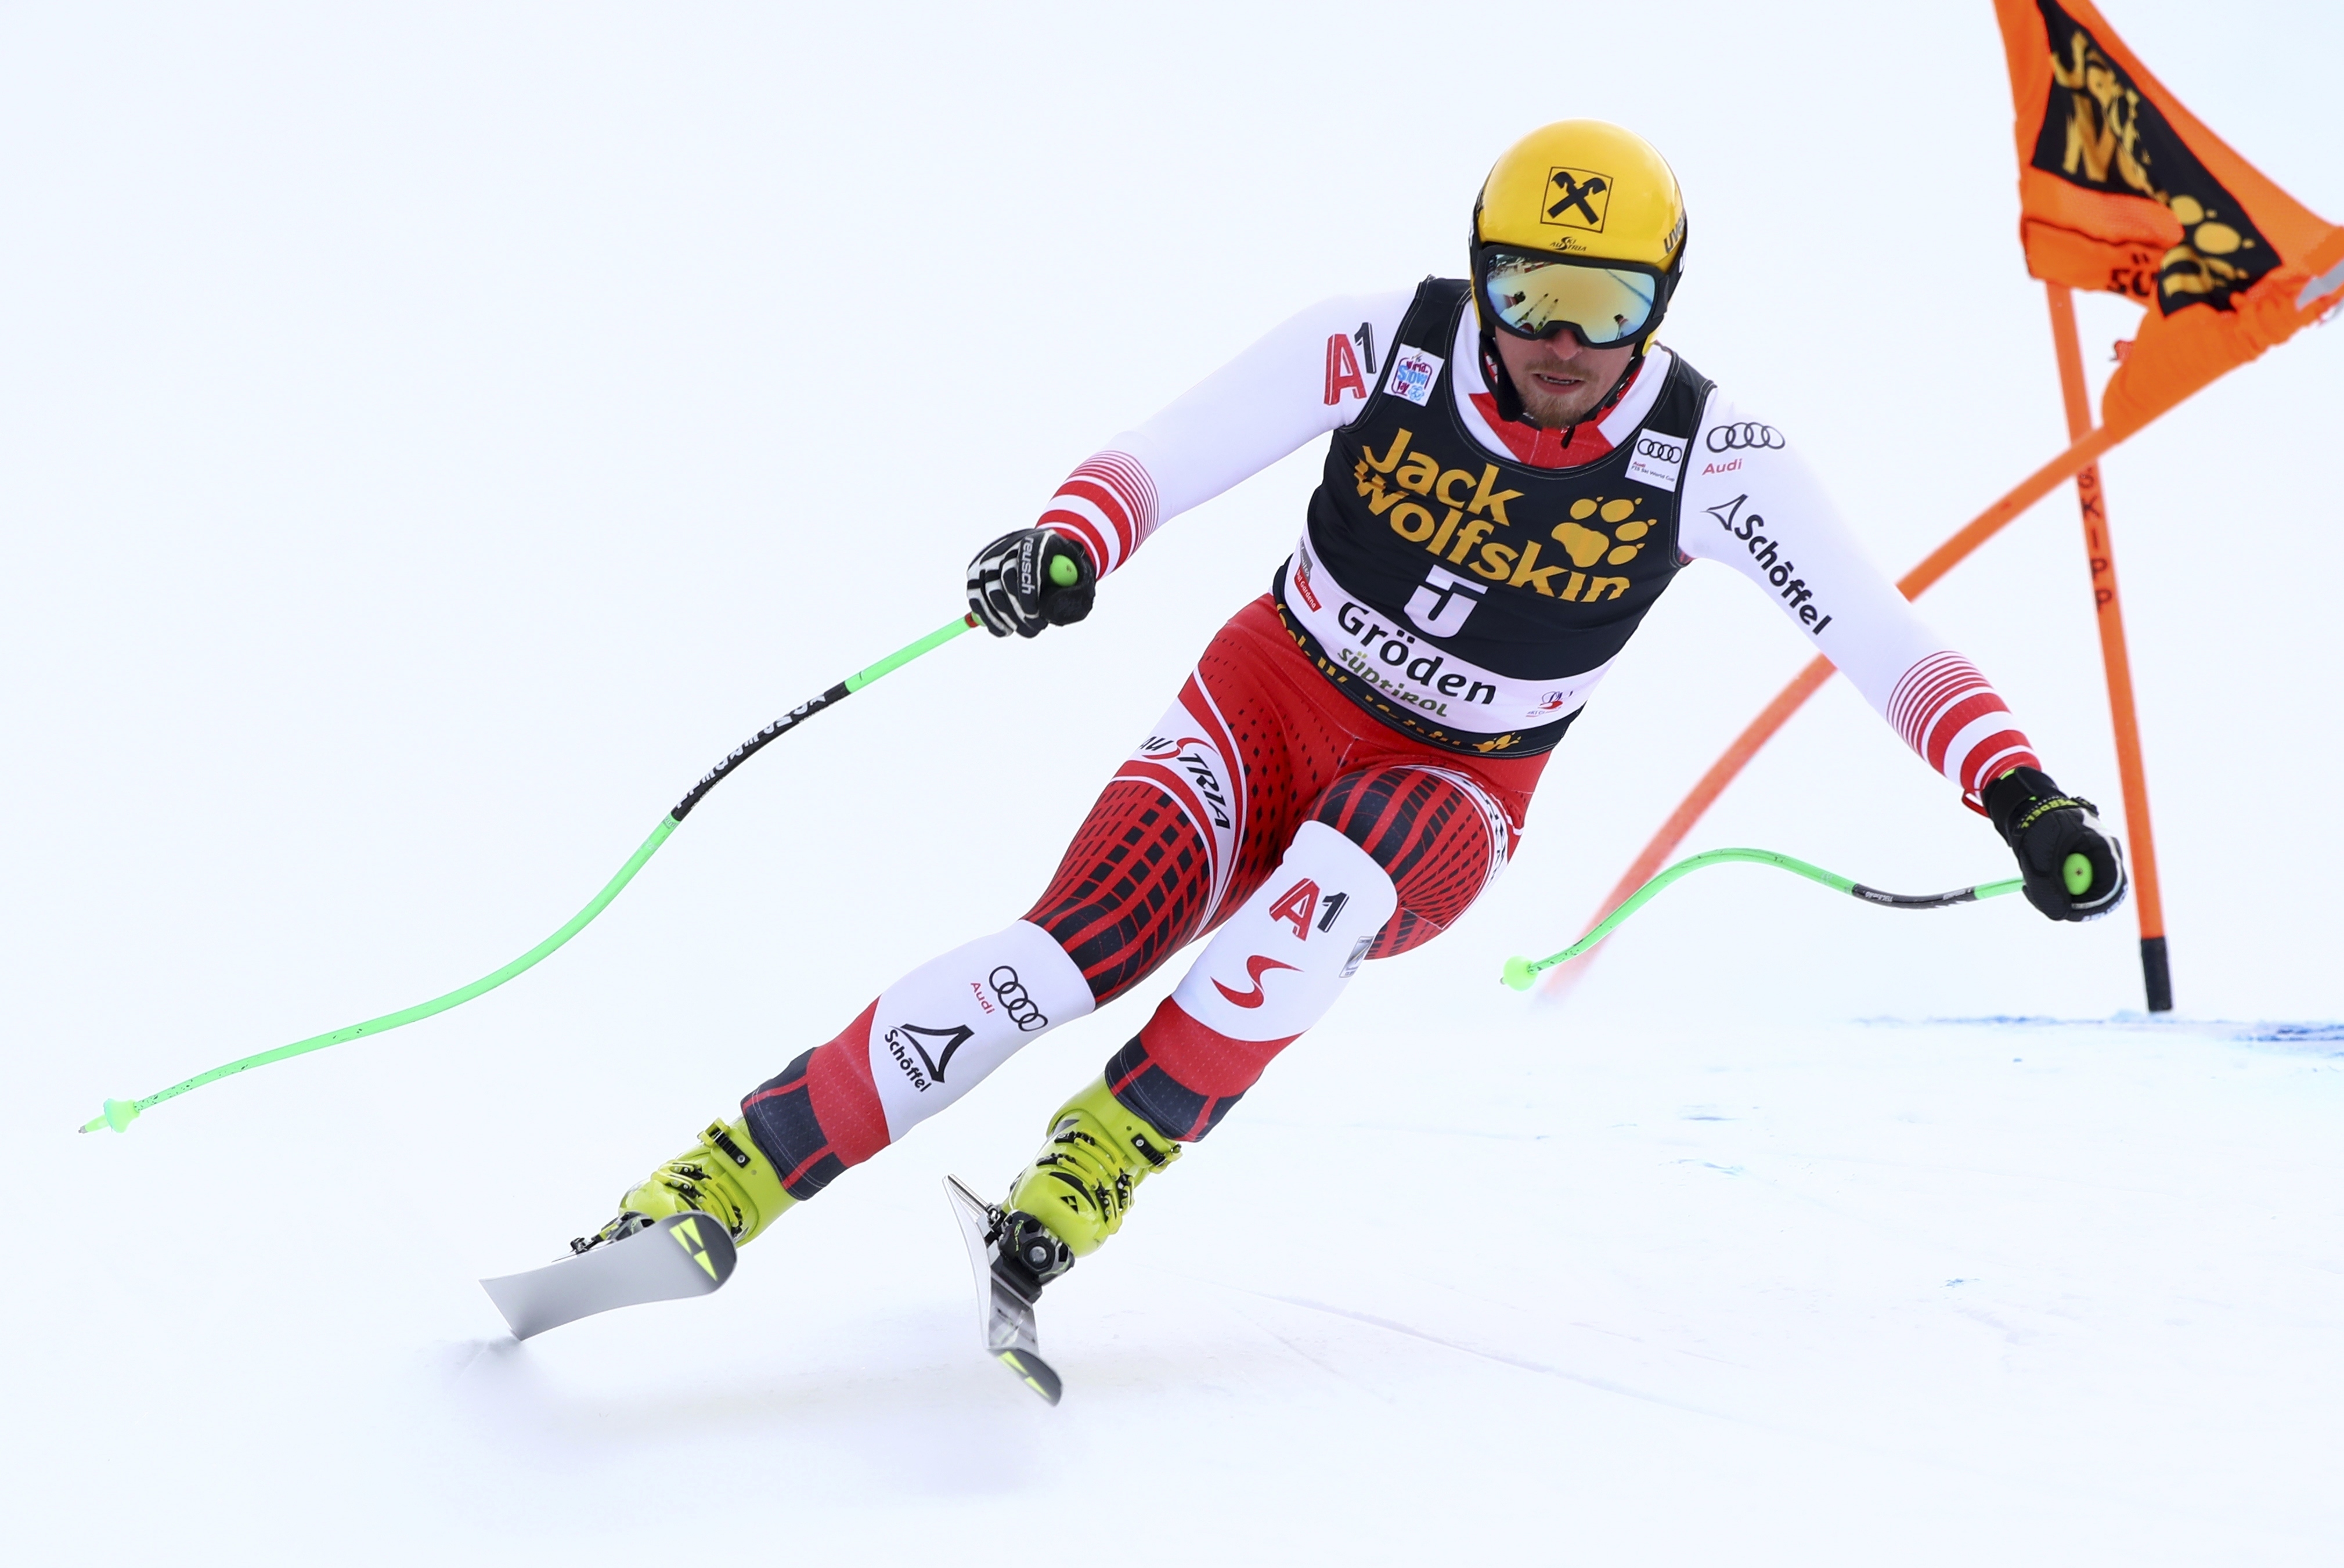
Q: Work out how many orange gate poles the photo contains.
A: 2